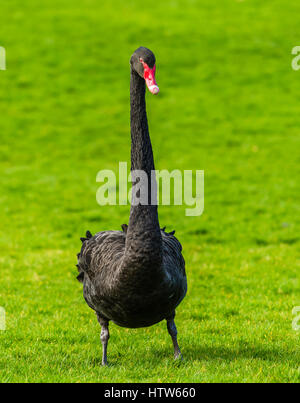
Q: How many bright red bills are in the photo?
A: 1